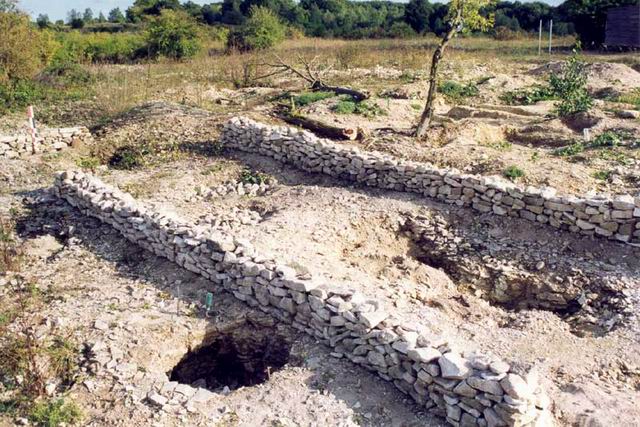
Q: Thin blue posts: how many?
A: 2